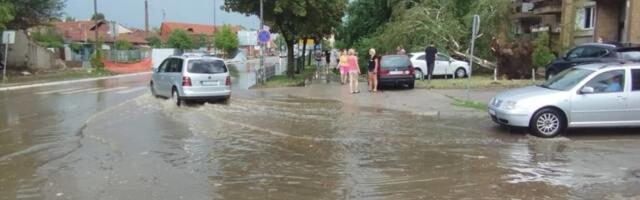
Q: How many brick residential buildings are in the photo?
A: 1